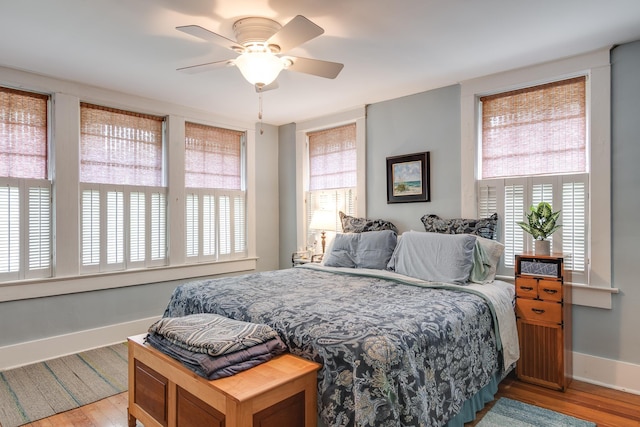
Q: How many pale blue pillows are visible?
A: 2